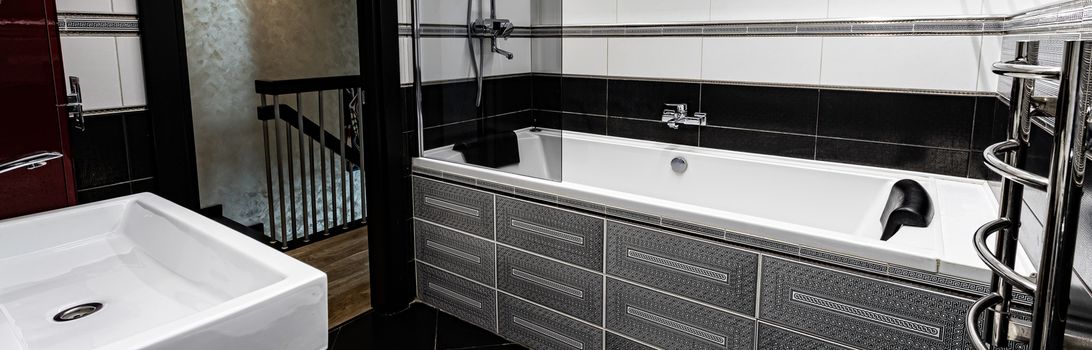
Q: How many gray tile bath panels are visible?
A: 11